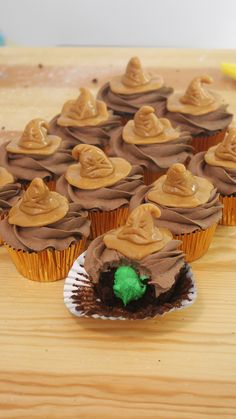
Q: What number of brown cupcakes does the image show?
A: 11